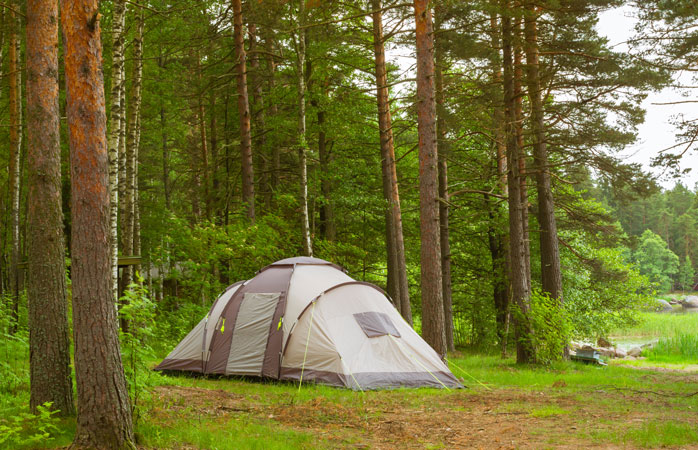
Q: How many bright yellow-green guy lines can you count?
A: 4